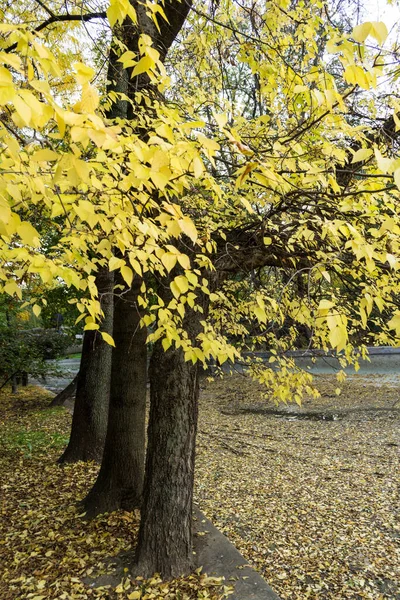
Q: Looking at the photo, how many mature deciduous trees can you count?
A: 3